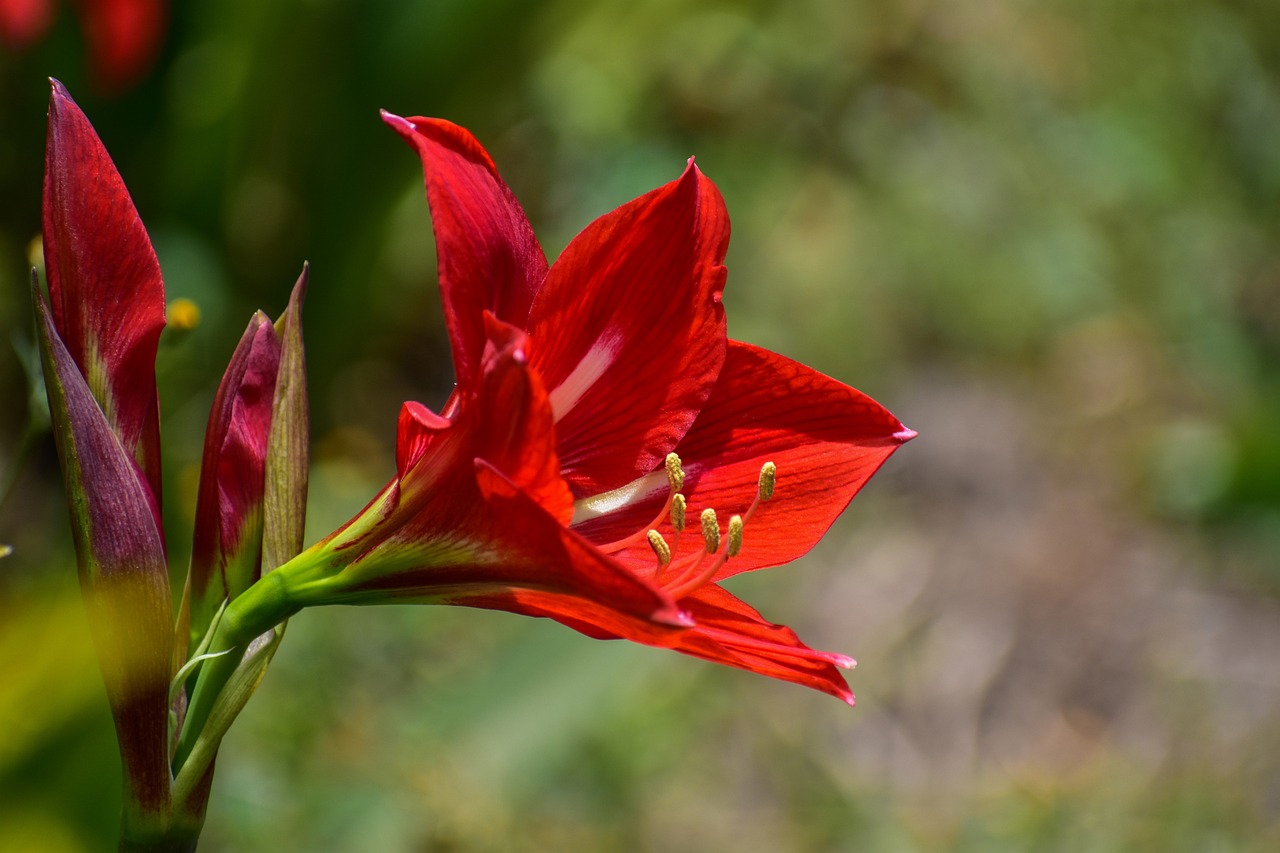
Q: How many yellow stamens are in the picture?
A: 6